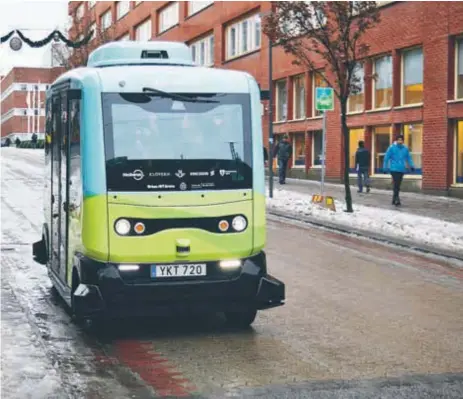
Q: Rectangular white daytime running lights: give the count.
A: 2